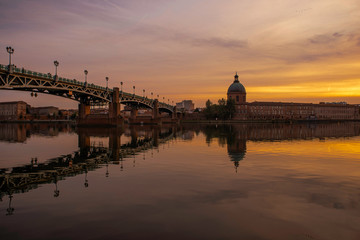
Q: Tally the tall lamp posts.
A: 12